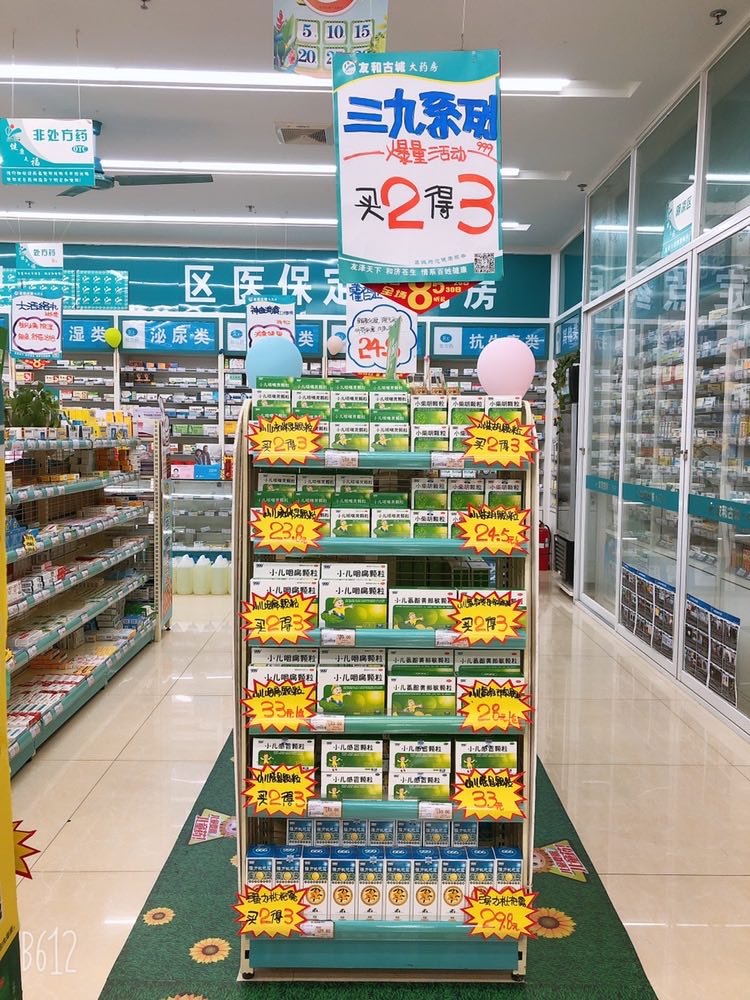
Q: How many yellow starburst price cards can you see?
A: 12